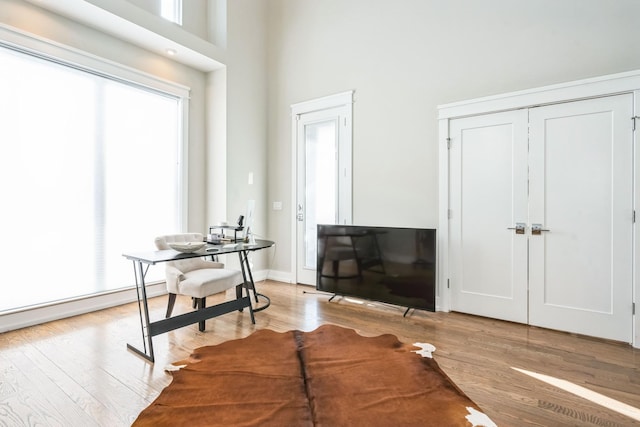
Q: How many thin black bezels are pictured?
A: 1